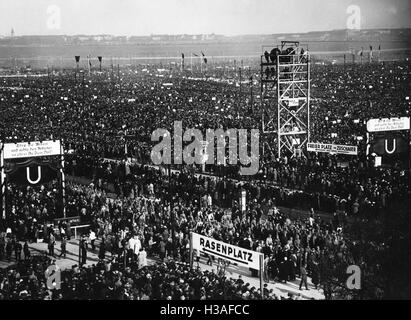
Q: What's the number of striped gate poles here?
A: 3